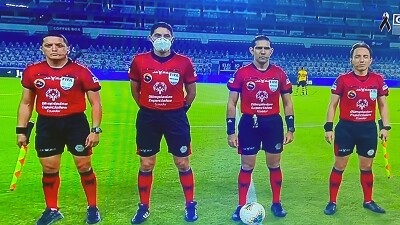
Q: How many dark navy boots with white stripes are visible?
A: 2